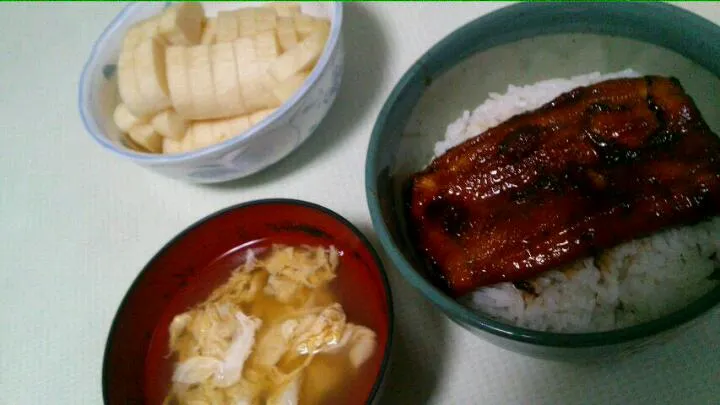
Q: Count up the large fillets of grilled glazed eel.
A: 1